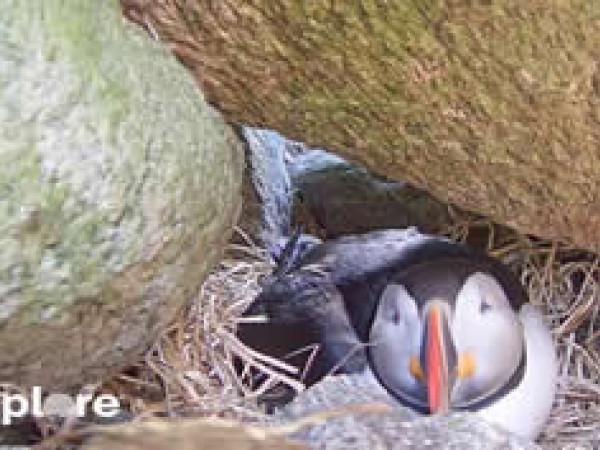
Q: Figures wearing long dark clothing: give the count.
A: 0